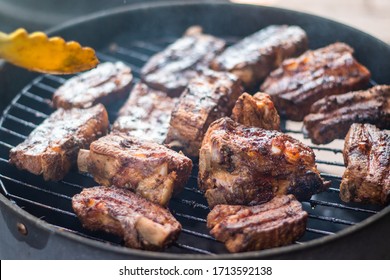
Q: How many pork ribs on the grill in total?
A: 14